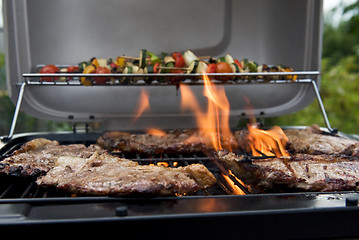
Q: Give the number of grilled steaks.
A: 5